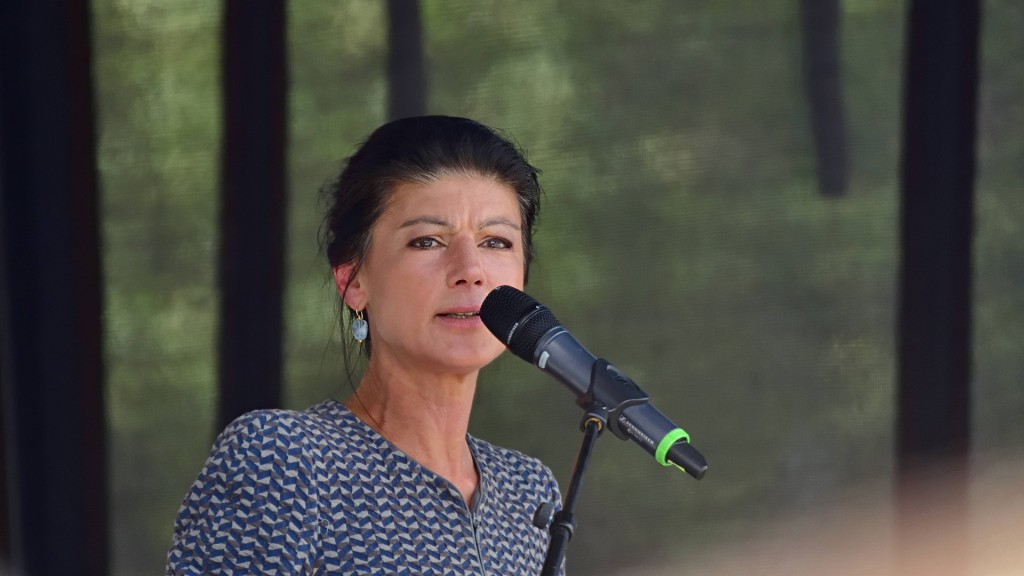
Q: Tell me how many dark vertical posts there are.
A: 5